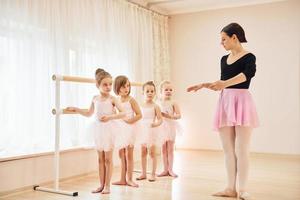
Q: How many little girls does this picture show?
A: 4